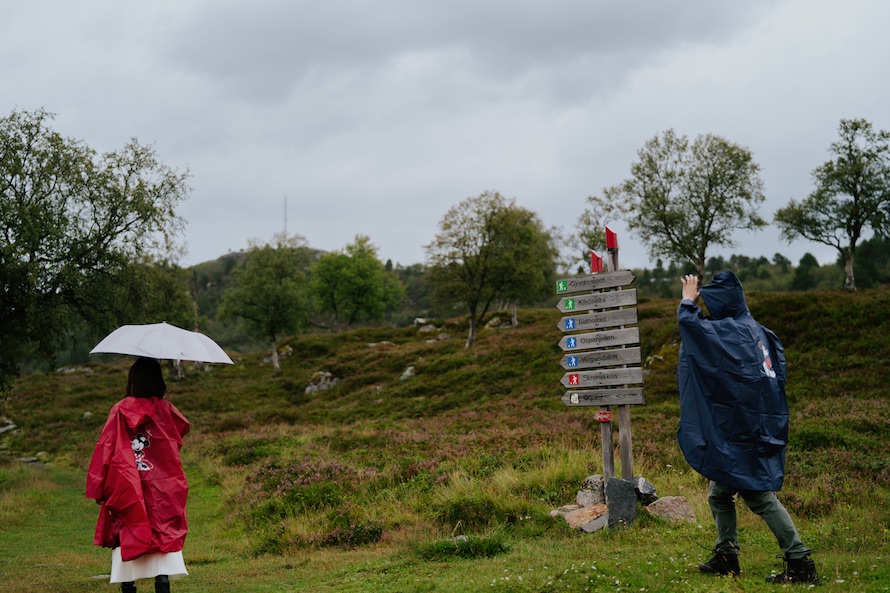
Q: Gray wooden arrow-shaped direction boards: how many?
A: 7